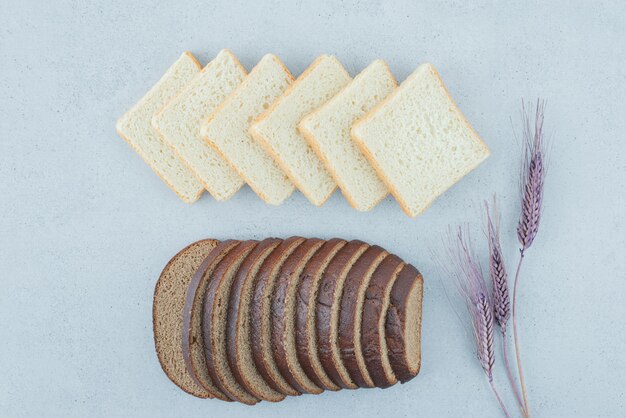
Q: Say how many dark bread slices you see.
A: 11